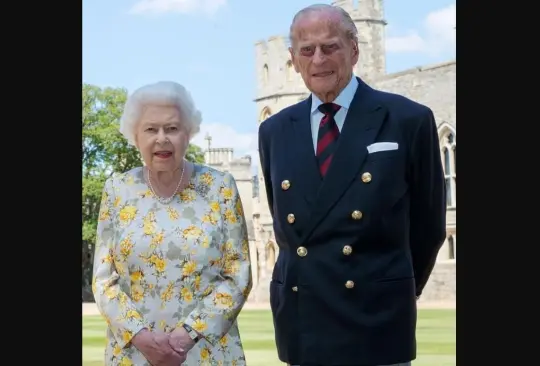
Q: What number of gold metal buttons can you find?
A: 8